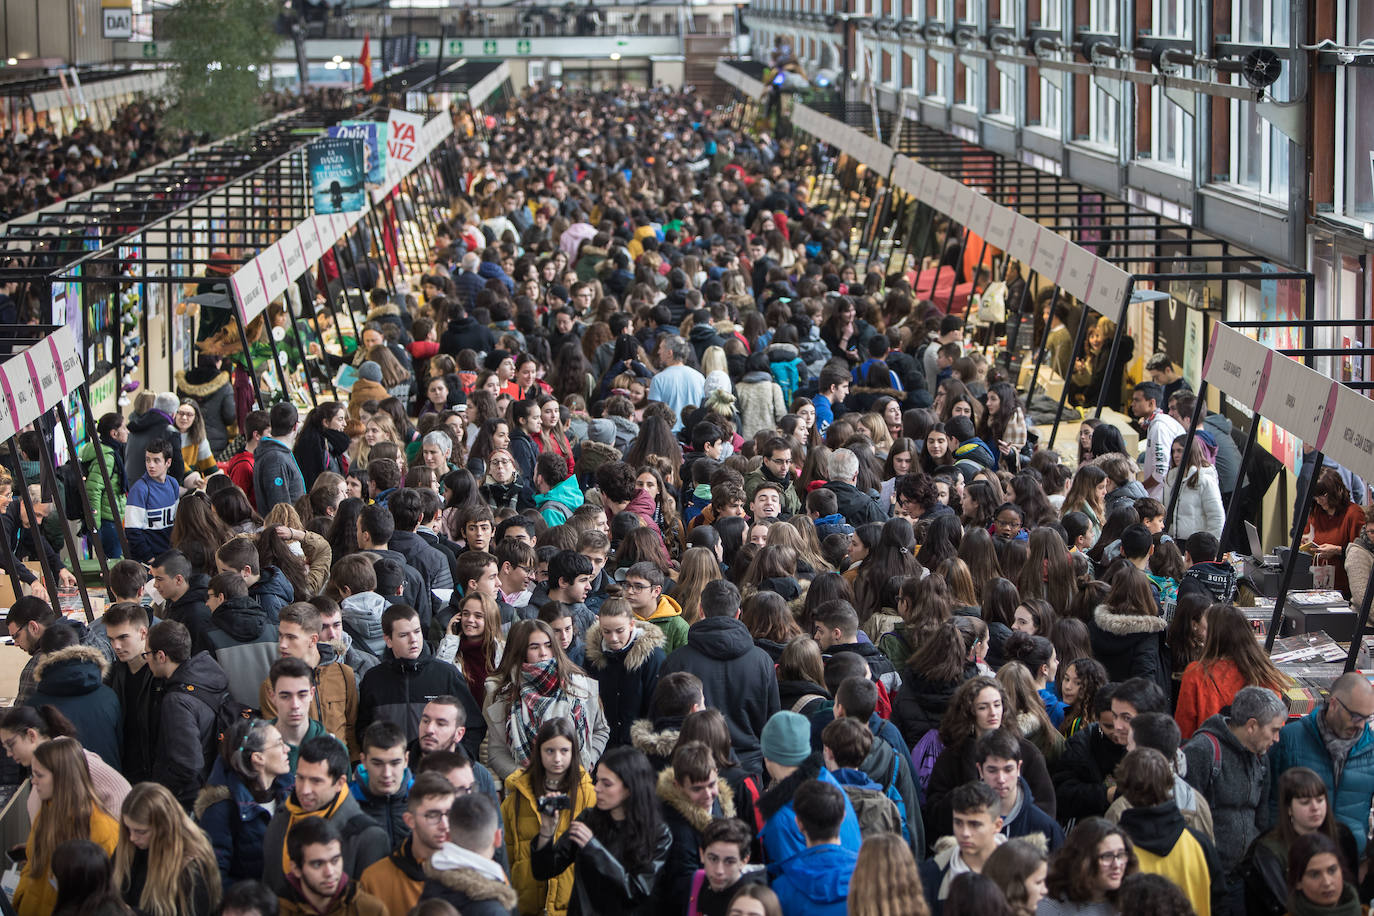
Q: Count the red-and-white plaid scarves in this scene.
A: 1